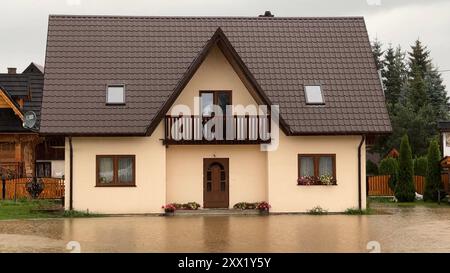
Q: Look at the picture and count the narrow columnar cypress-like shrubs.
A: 2